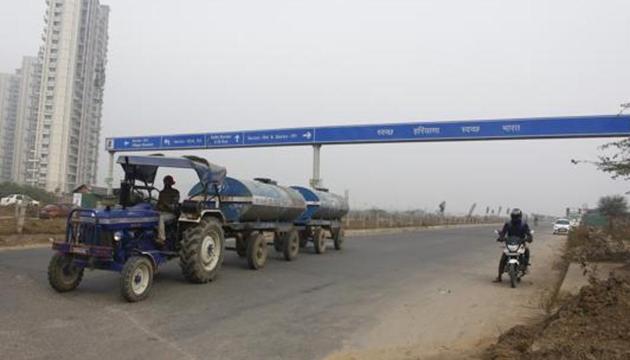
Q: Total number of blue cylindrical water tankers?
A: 2